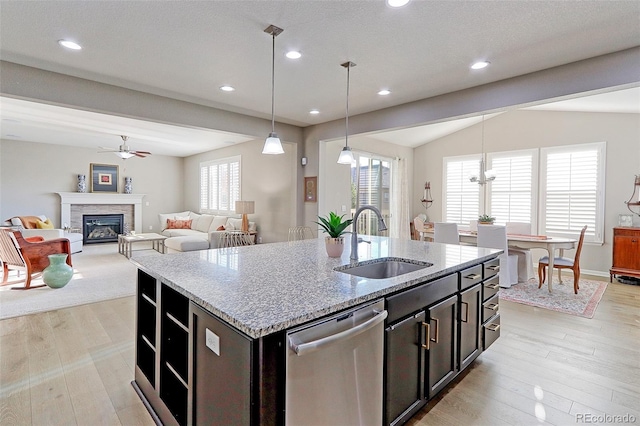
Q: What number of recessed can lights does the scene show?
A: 7